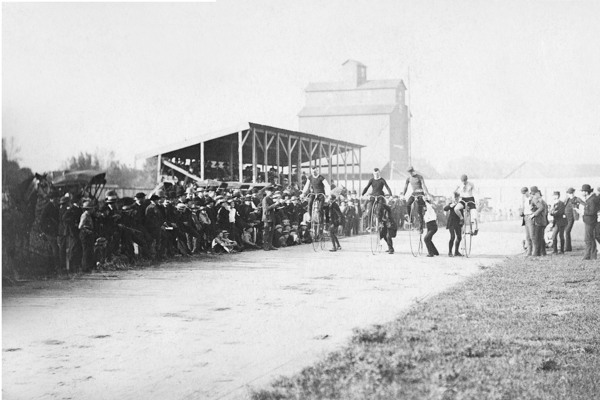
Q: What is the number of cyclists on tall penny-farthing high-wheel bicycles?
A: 4